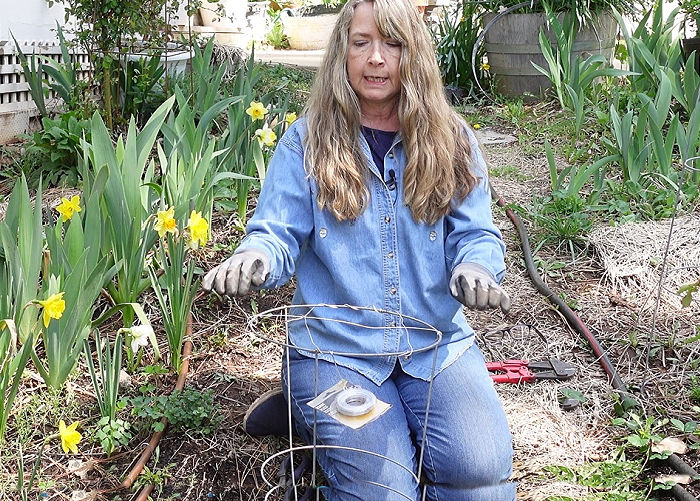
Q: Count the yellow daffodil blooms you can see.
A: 8